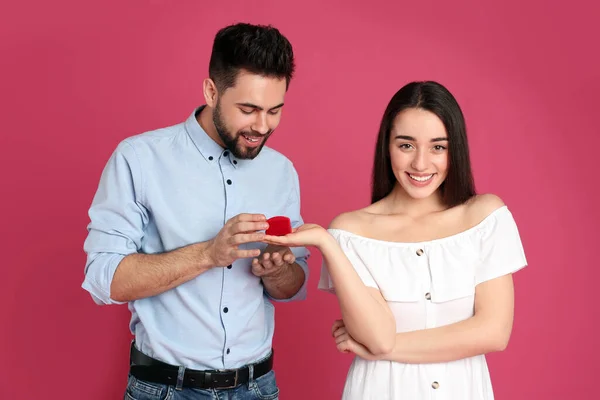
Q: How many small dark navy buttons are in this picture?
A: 7